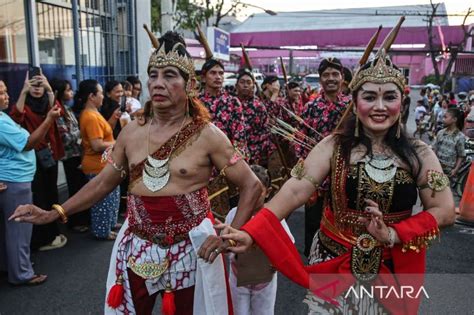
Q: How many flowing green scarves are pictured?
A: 0